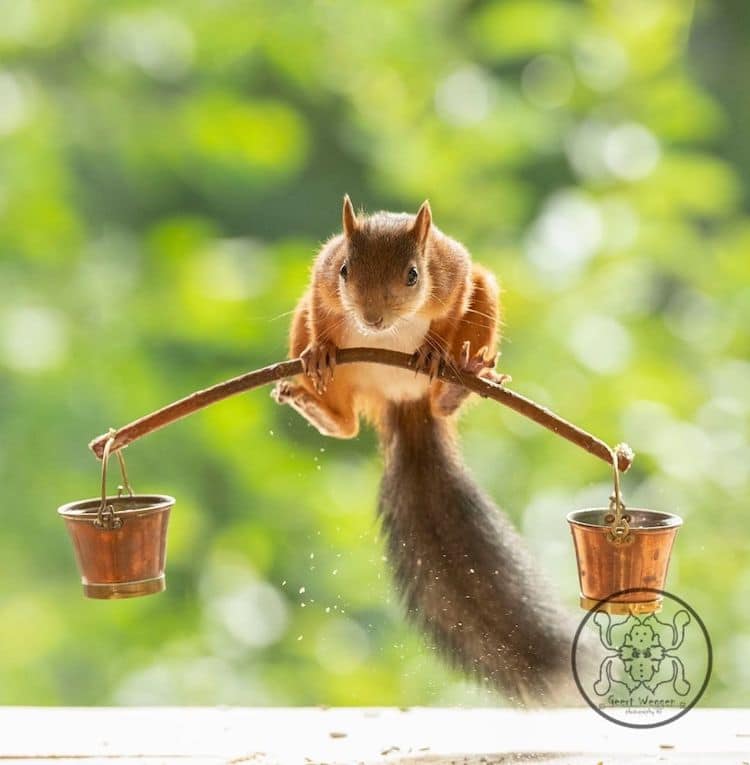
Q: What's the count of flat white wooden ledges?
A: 1